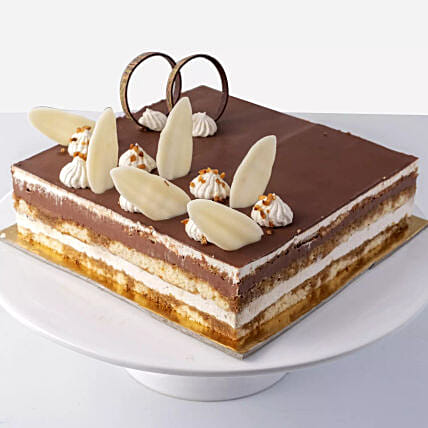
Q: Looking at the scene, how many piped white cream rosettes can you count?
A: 9